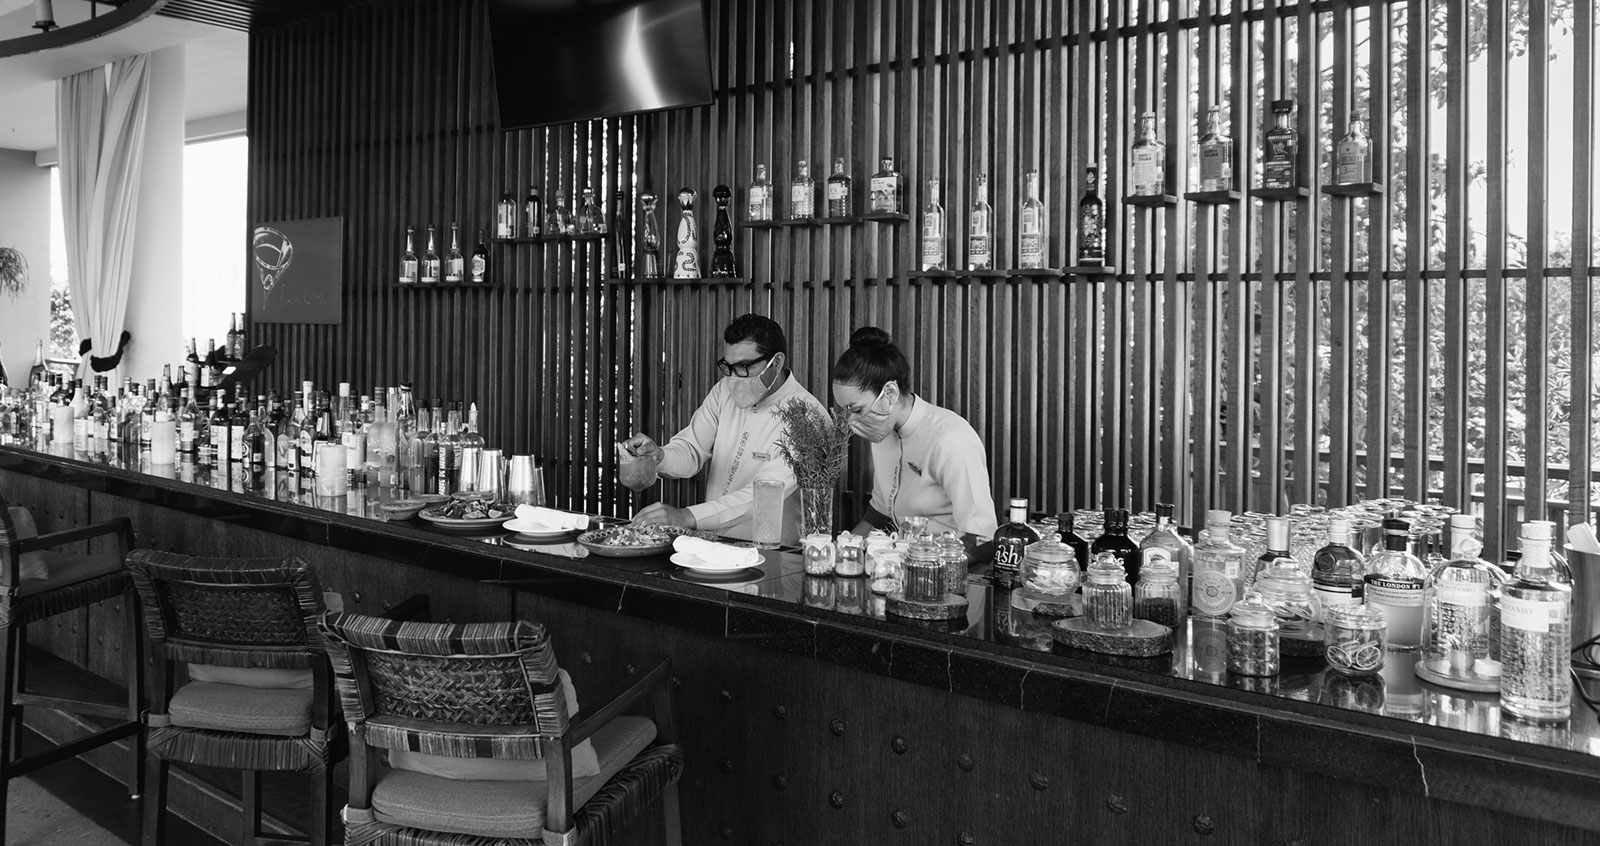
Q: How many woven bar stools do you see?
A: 3